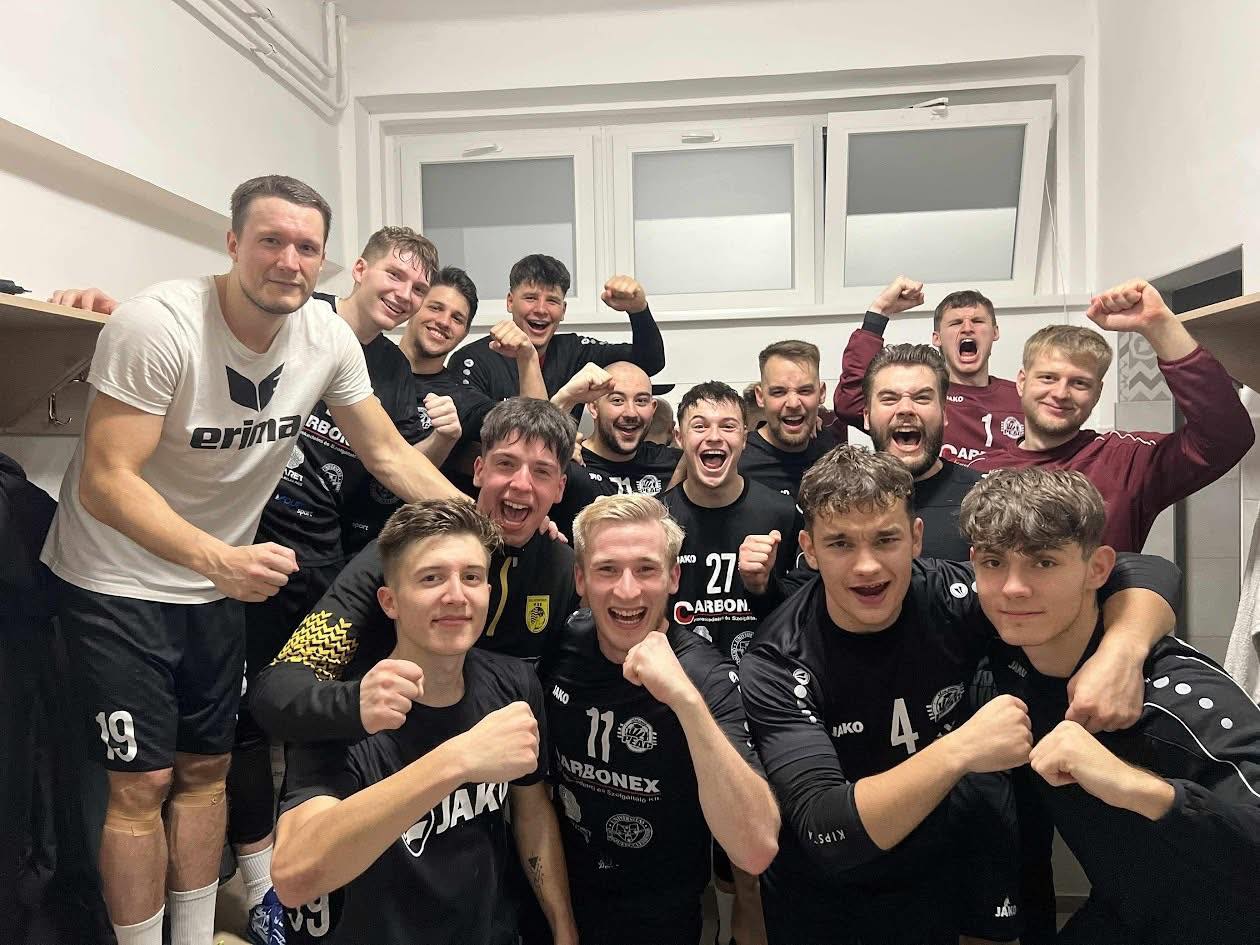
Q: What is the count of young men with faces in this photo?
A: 15